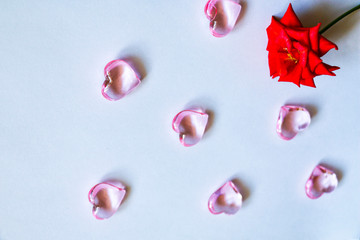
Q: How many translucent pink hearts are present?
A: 7